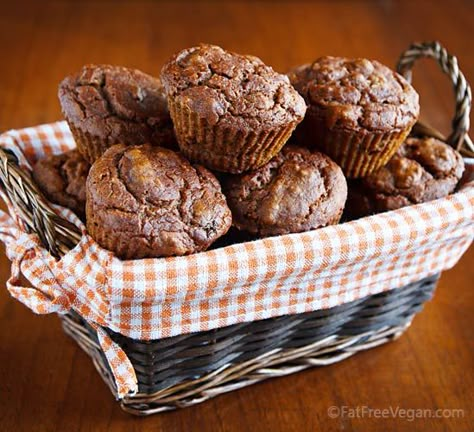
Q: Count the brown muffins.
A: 7